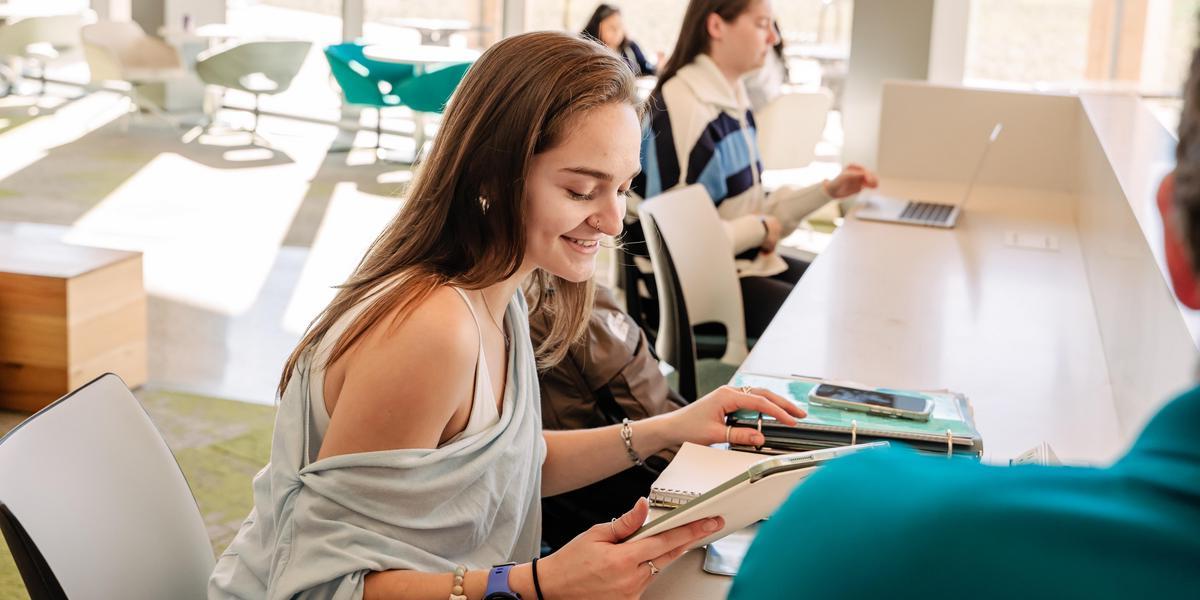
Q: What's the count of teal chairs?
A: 2